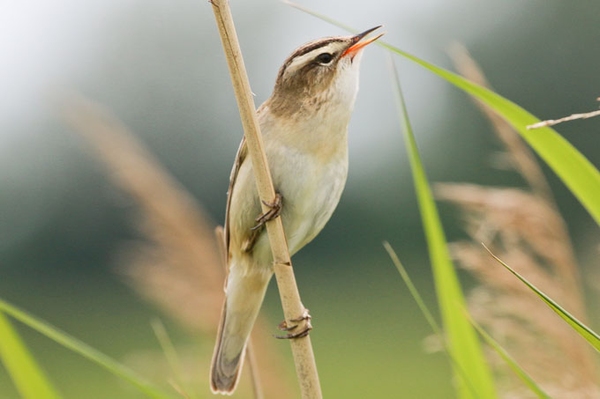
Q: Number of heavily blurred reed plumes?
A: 2